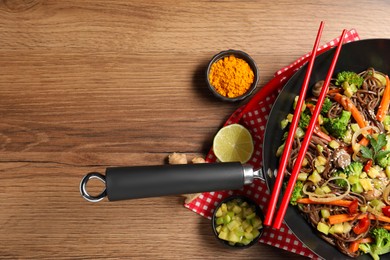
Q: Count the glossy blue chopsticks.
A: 0